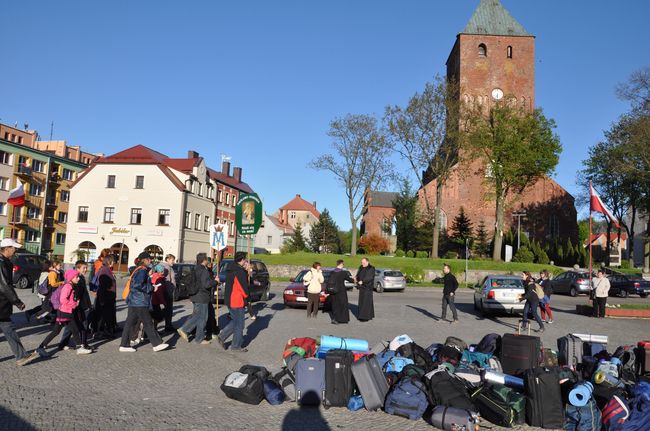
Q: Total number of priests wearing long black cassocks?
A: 2